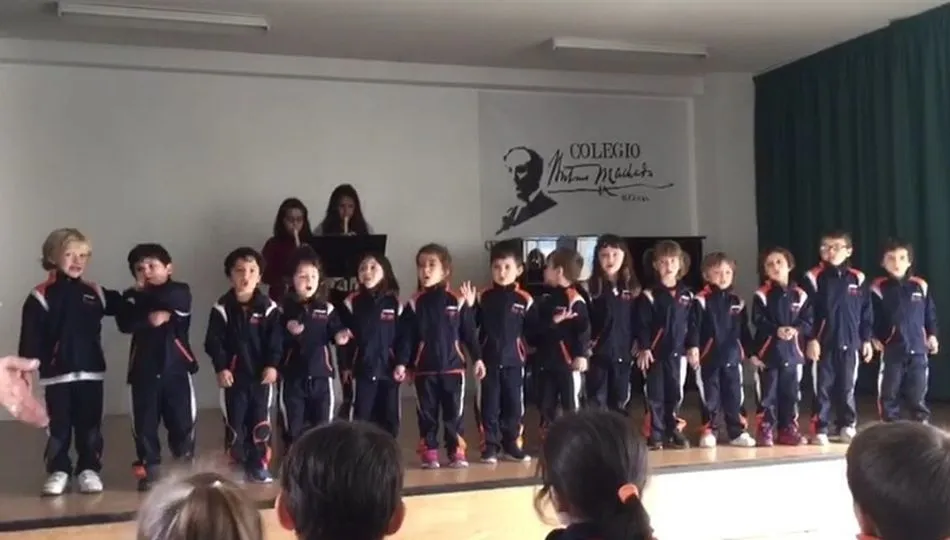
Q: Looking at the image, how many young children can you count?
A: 14